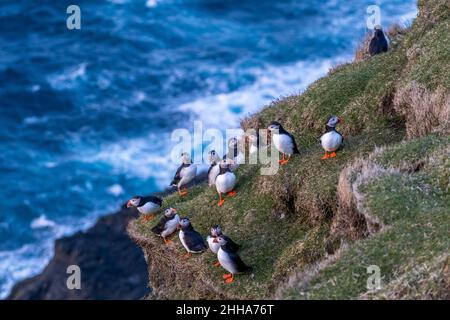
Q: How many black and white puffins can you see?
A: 13